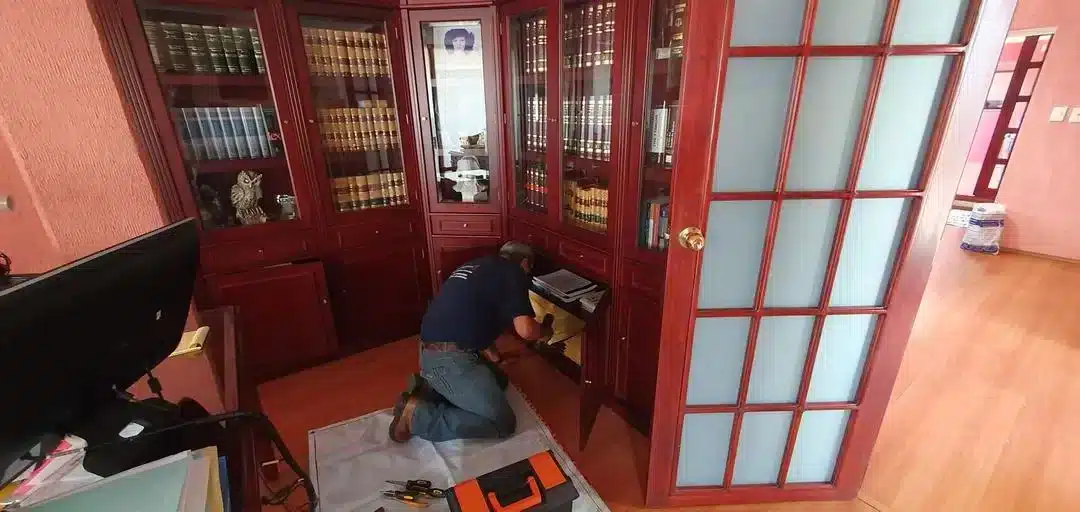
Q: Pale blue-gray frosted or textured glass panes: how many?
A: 15